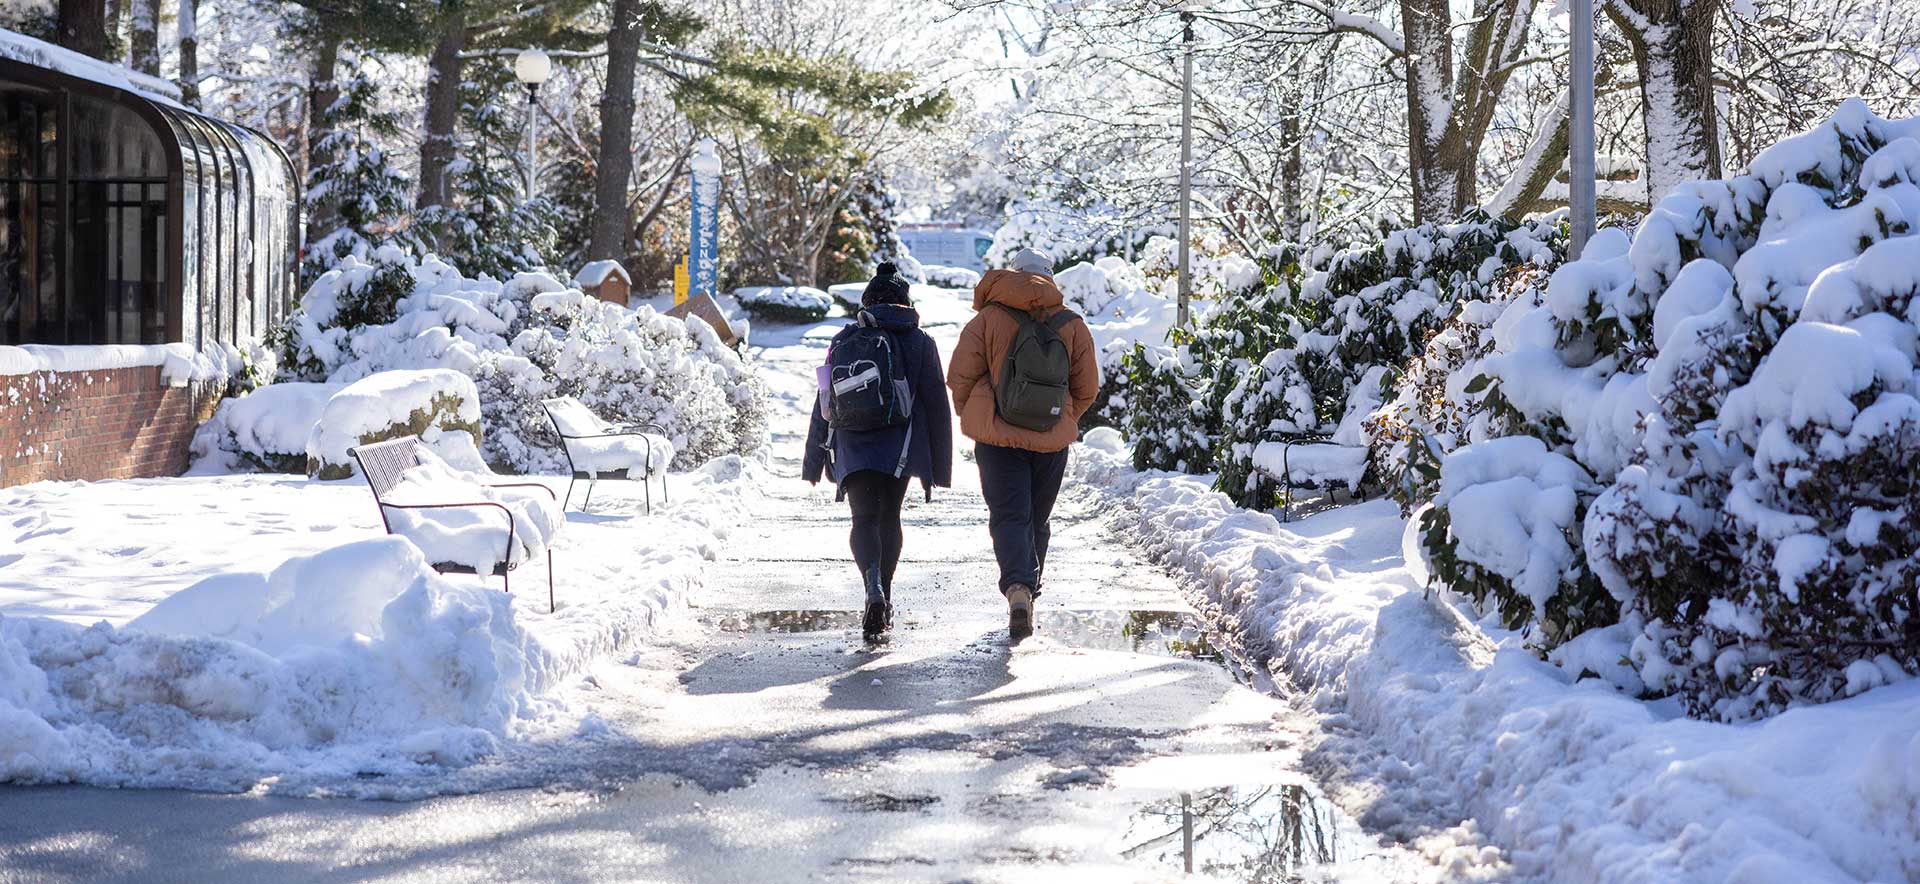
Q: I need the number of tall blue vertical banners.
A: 1